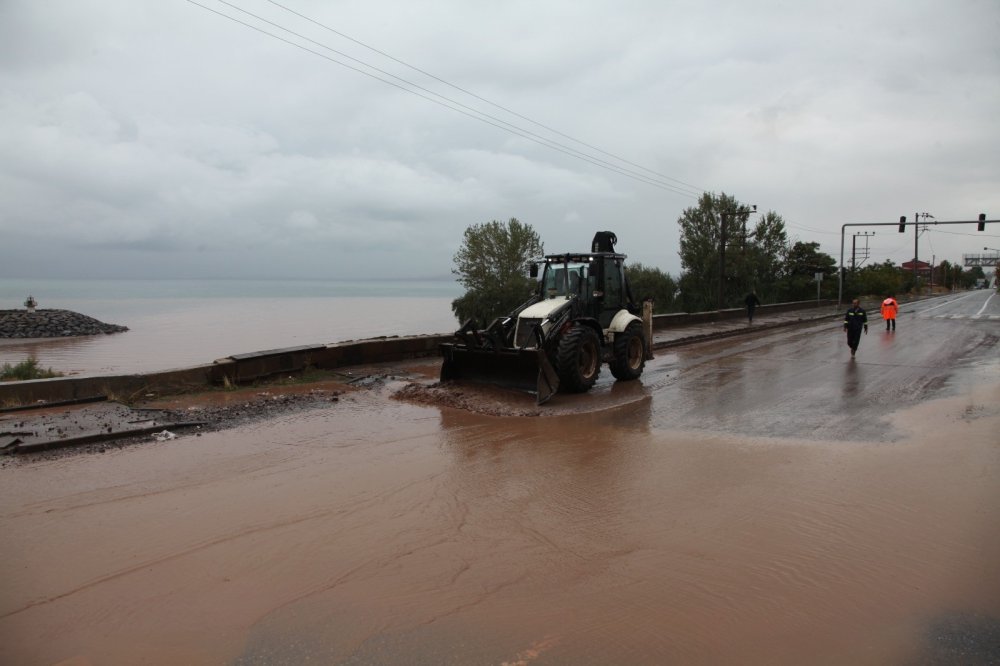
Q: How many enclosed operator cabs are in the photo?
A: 1